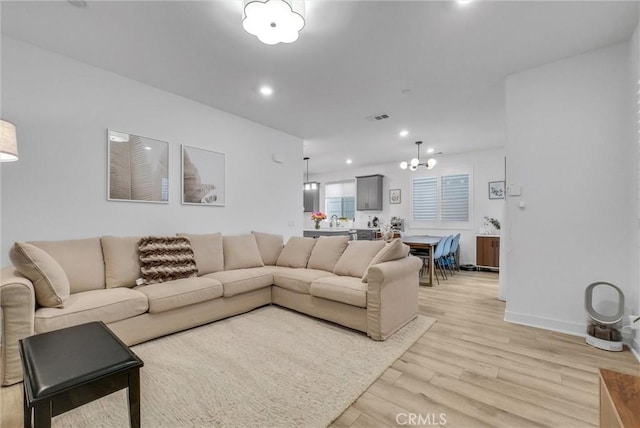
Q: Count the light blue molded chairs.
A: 3